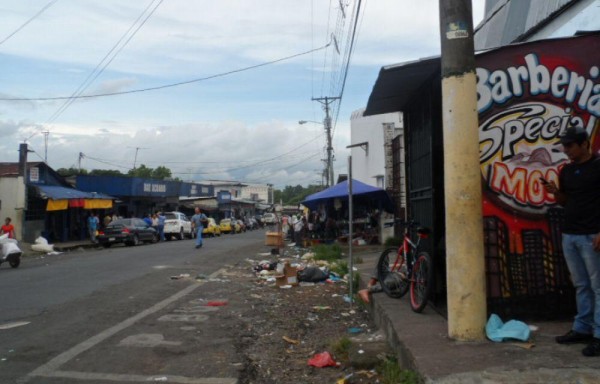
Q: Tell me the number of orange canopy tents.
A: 0